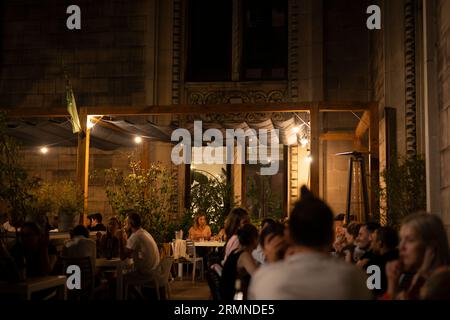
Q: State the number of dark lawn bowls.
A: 0